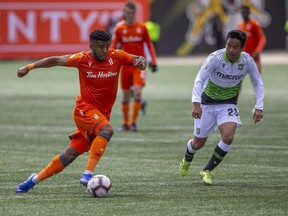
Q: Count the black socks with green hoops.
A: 2